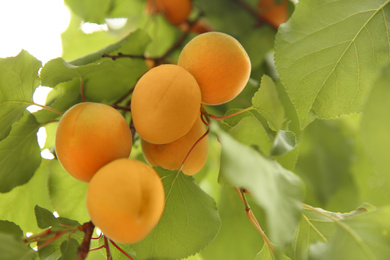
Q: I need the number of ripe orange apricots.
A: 5